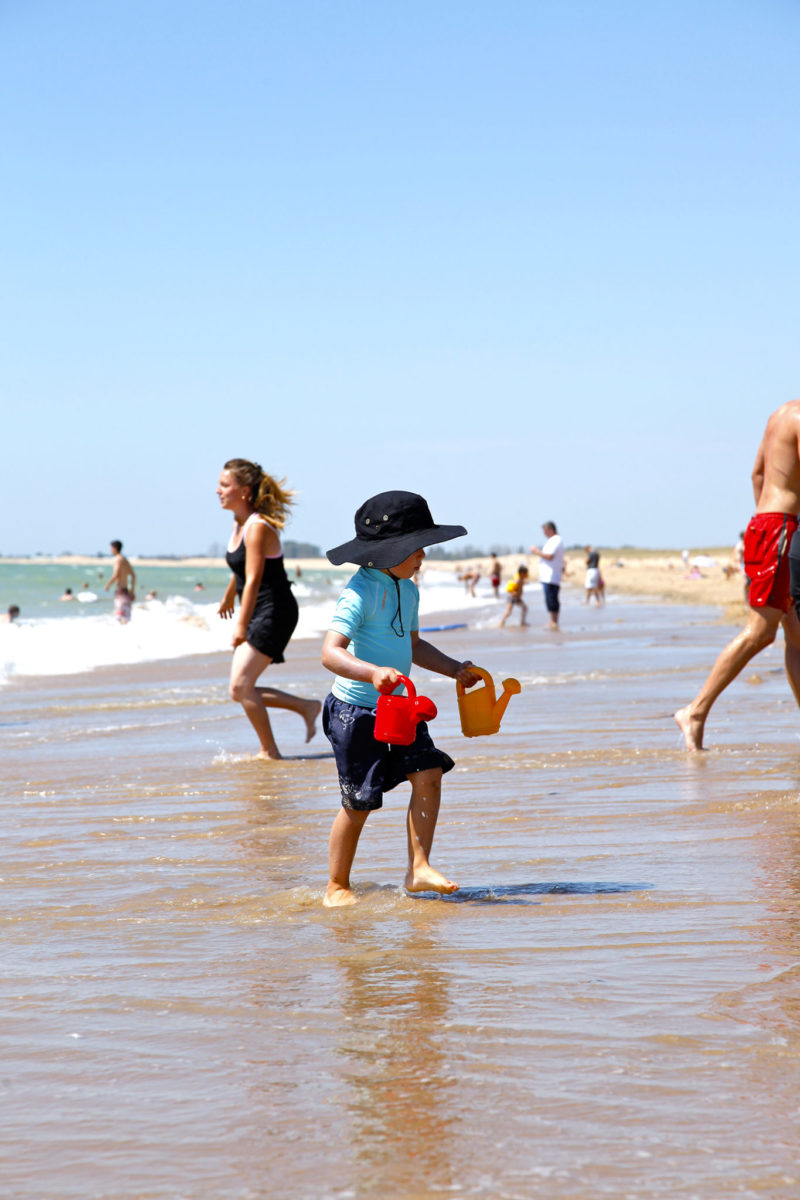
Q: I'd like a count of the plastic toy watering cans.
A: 2